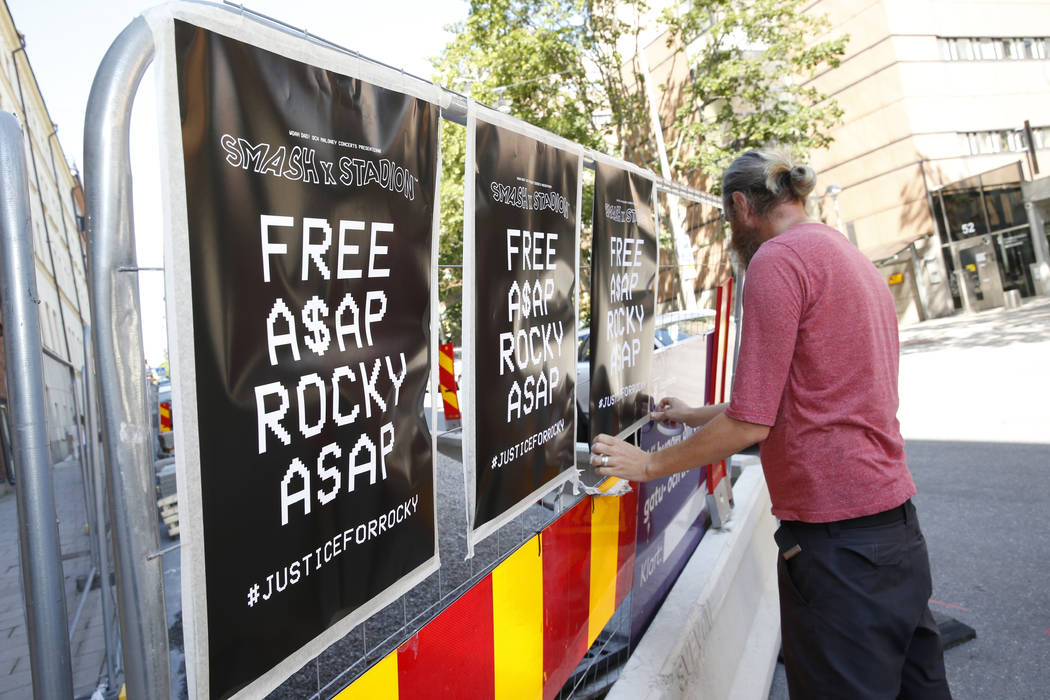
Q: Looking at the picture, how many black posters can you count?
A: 3